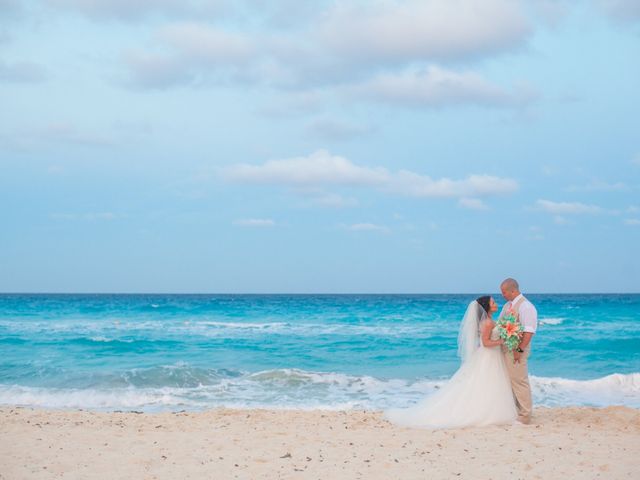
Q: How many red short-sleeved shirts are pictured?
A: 0